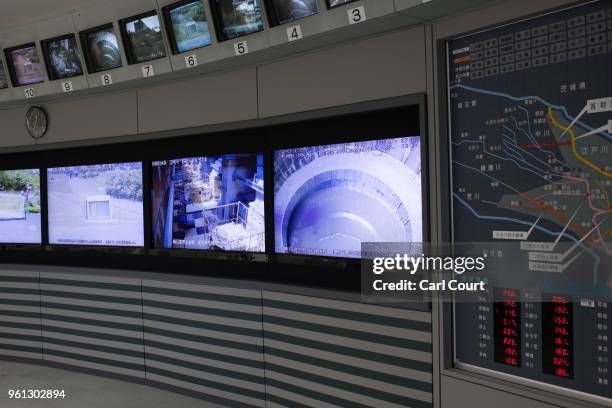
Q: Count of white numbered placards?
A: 8